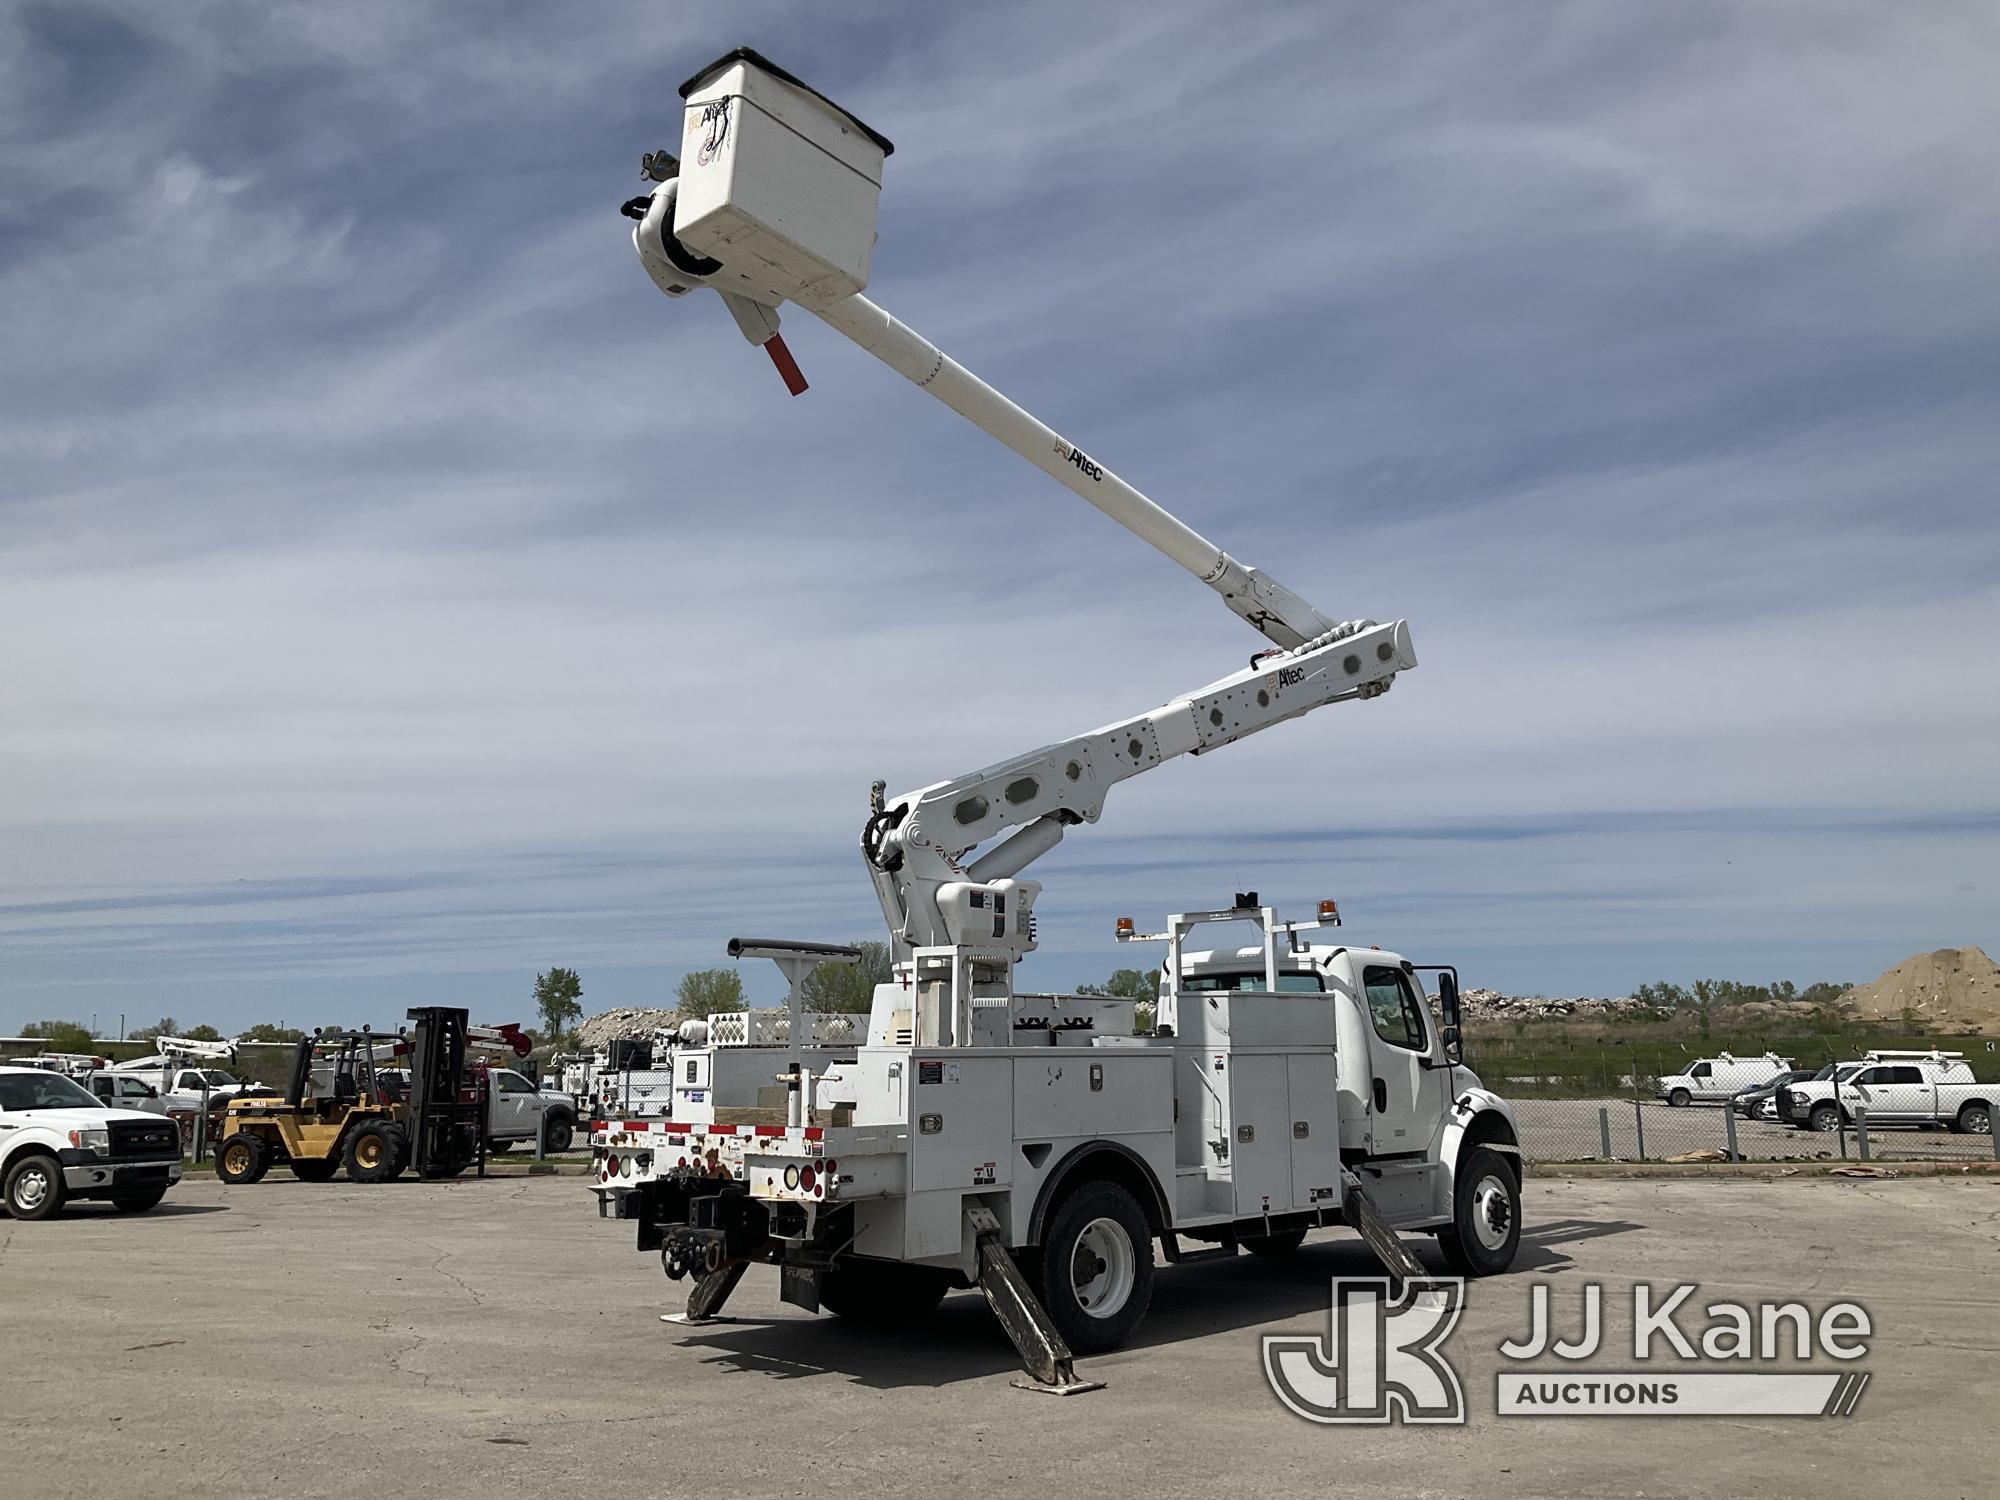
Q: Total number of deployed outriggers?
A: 3